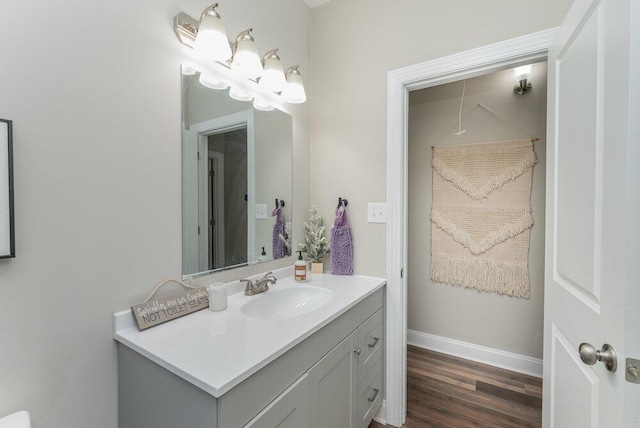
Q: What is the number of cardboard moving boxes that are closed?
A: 0